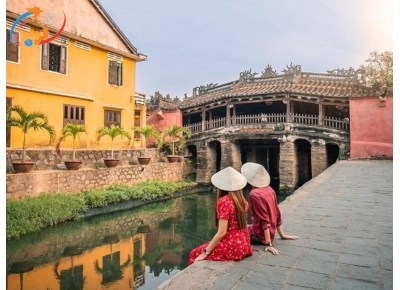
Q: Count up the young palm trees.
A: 5